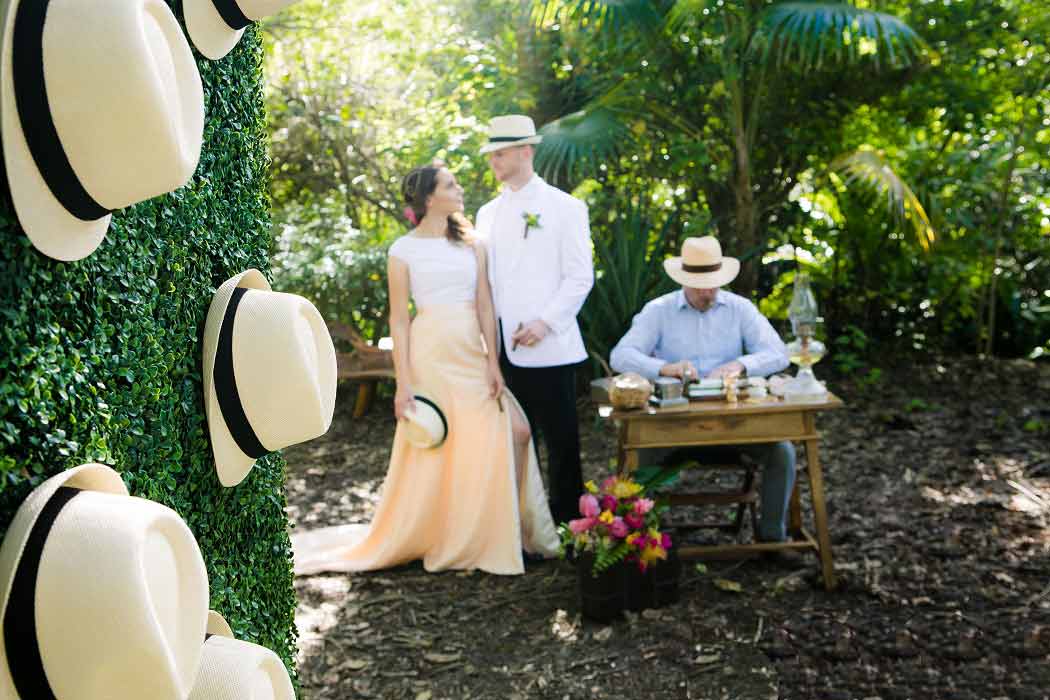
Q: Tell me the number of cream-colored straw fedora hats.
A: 8